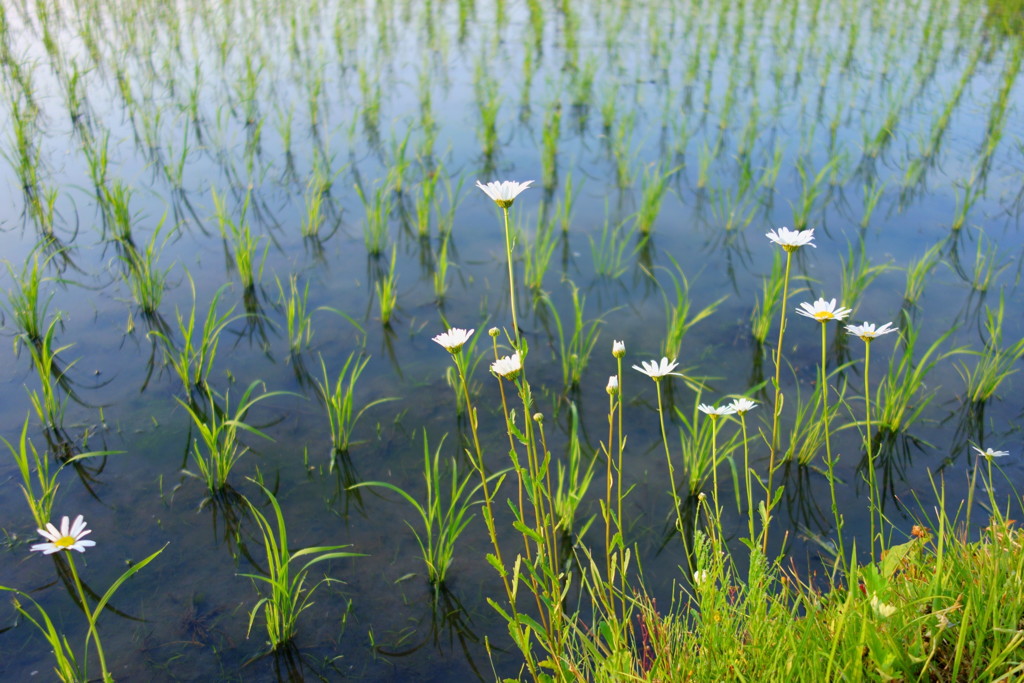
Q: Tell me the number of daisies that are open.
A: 11